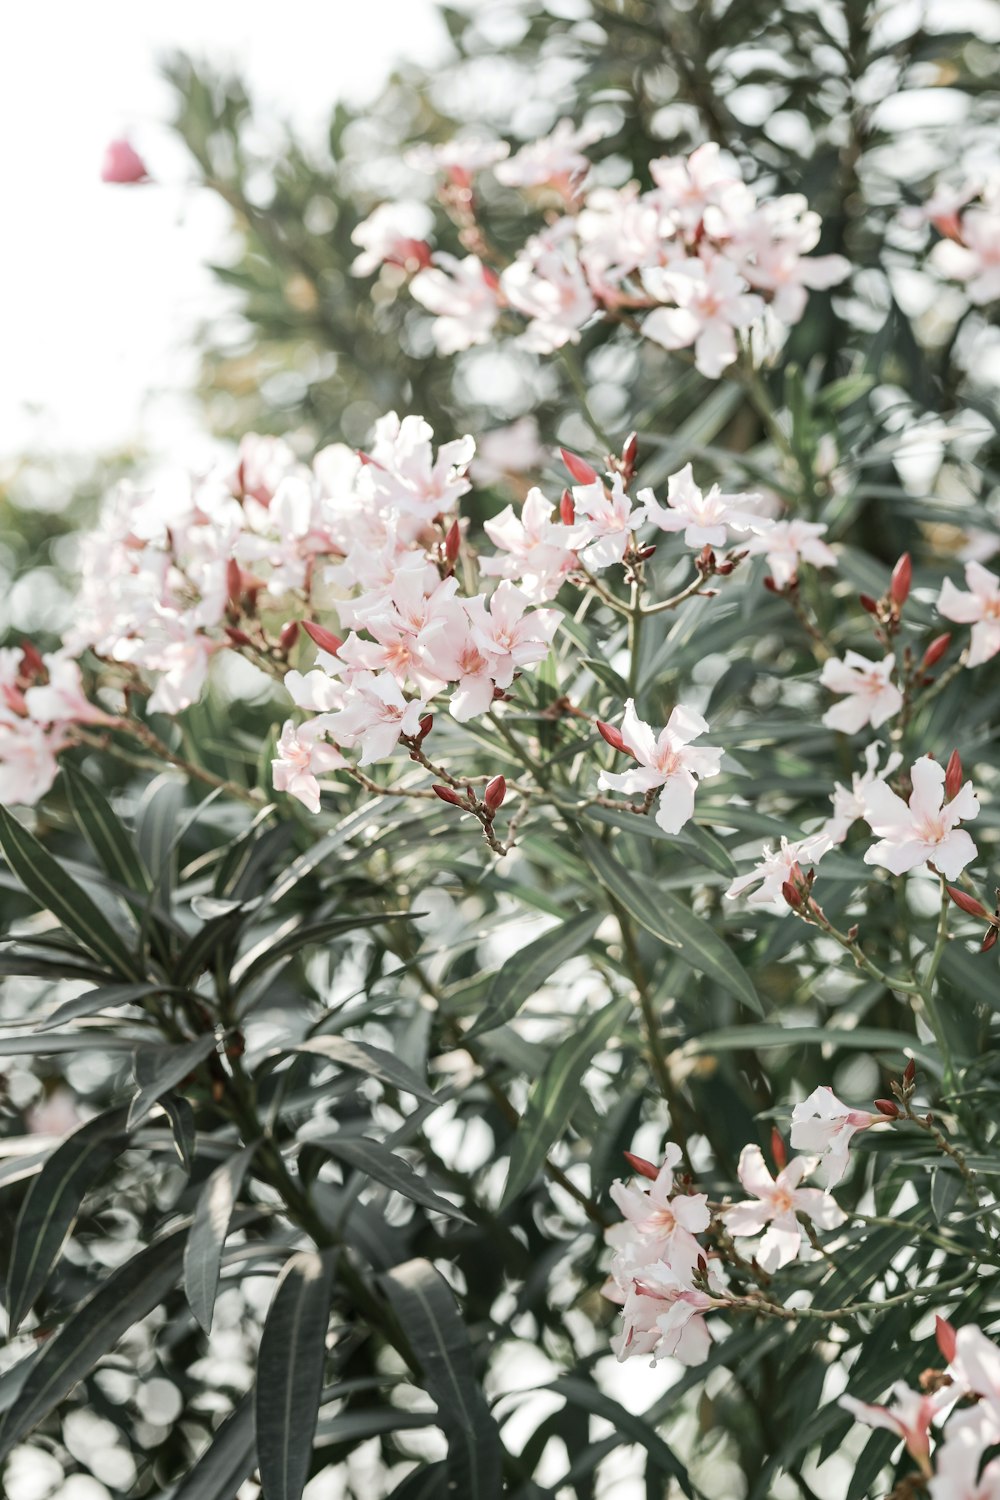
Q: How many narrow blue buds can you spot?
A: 0